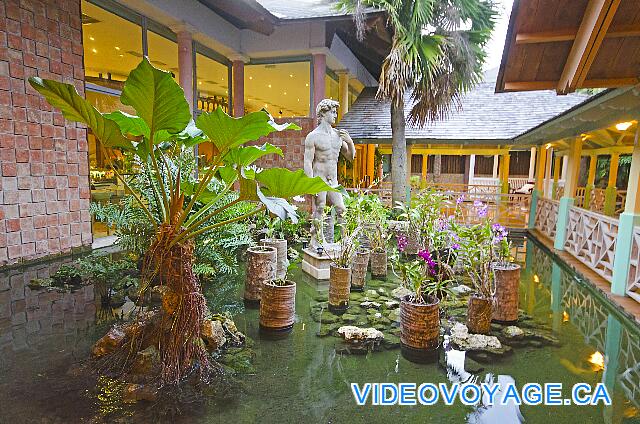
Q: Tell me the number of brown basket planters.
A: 9